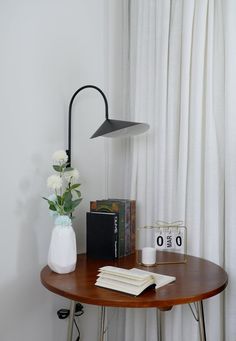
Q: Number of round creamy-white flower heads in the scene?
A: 3